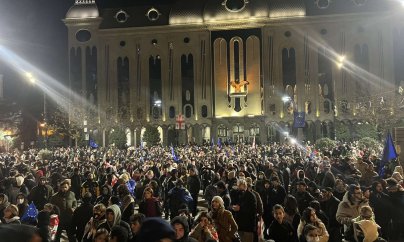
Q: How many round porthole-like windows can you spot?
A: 12